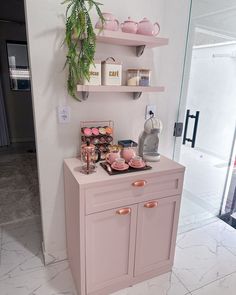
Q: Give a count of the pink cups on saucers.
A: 2